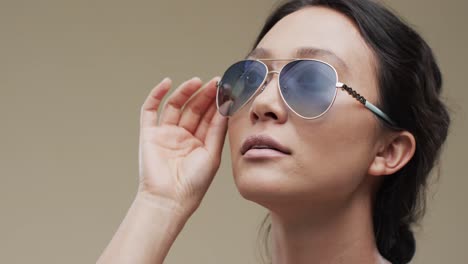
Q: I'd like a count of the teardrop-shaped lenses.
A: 2